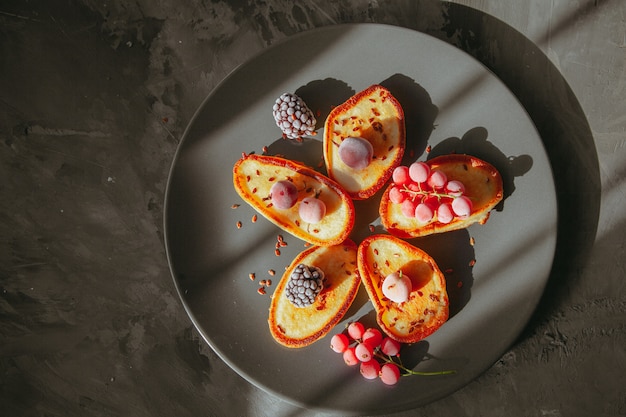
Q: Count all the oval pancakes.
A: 5